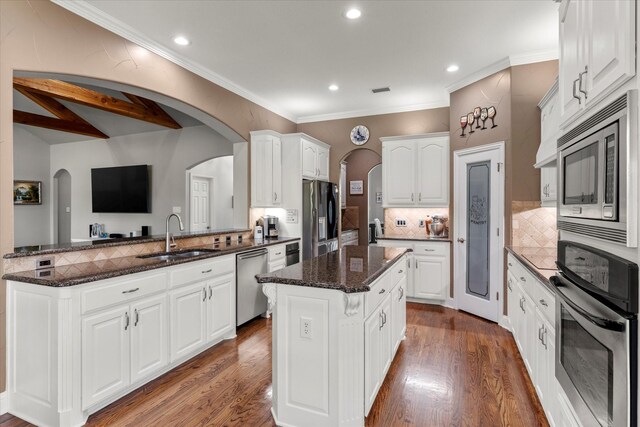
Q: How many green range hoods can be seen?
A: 0